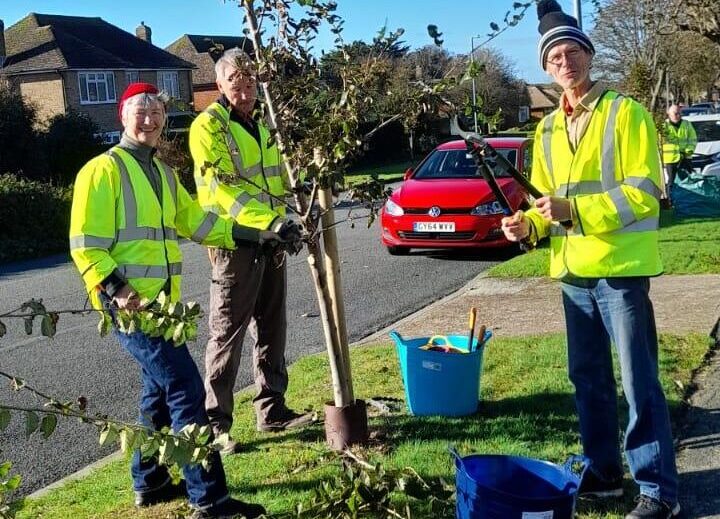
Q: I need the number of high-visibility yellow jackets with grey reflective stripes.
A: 4